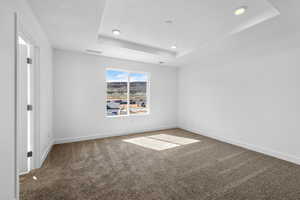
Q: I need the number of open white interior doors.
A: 1